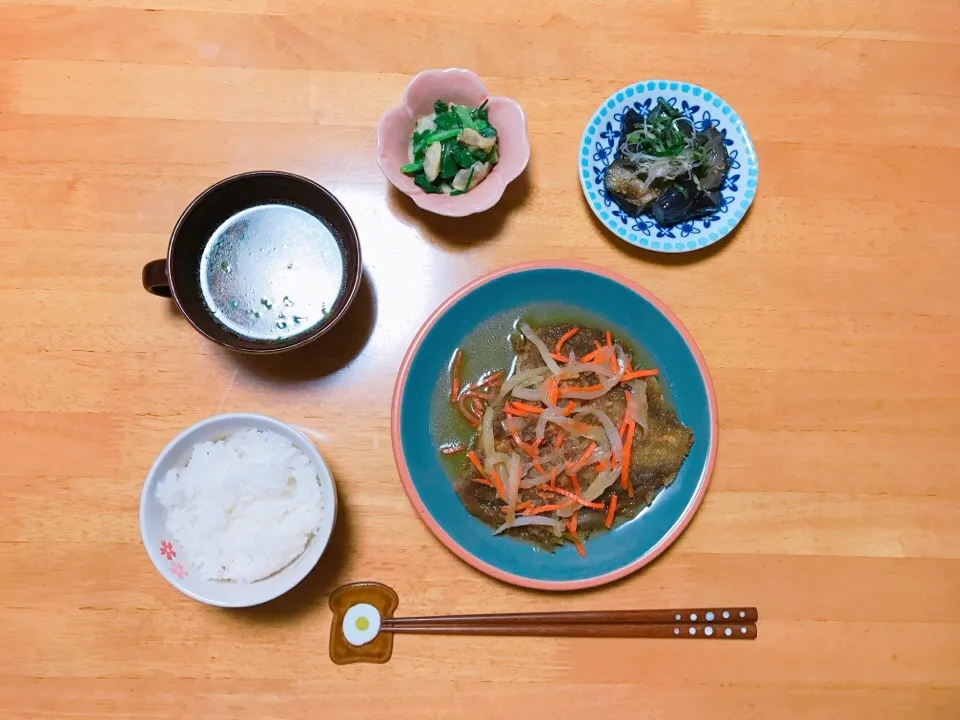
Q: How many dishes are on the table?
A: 5